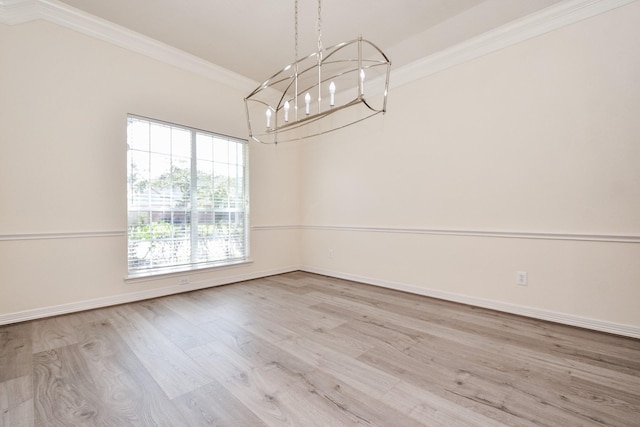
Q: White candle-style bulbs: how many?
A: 5